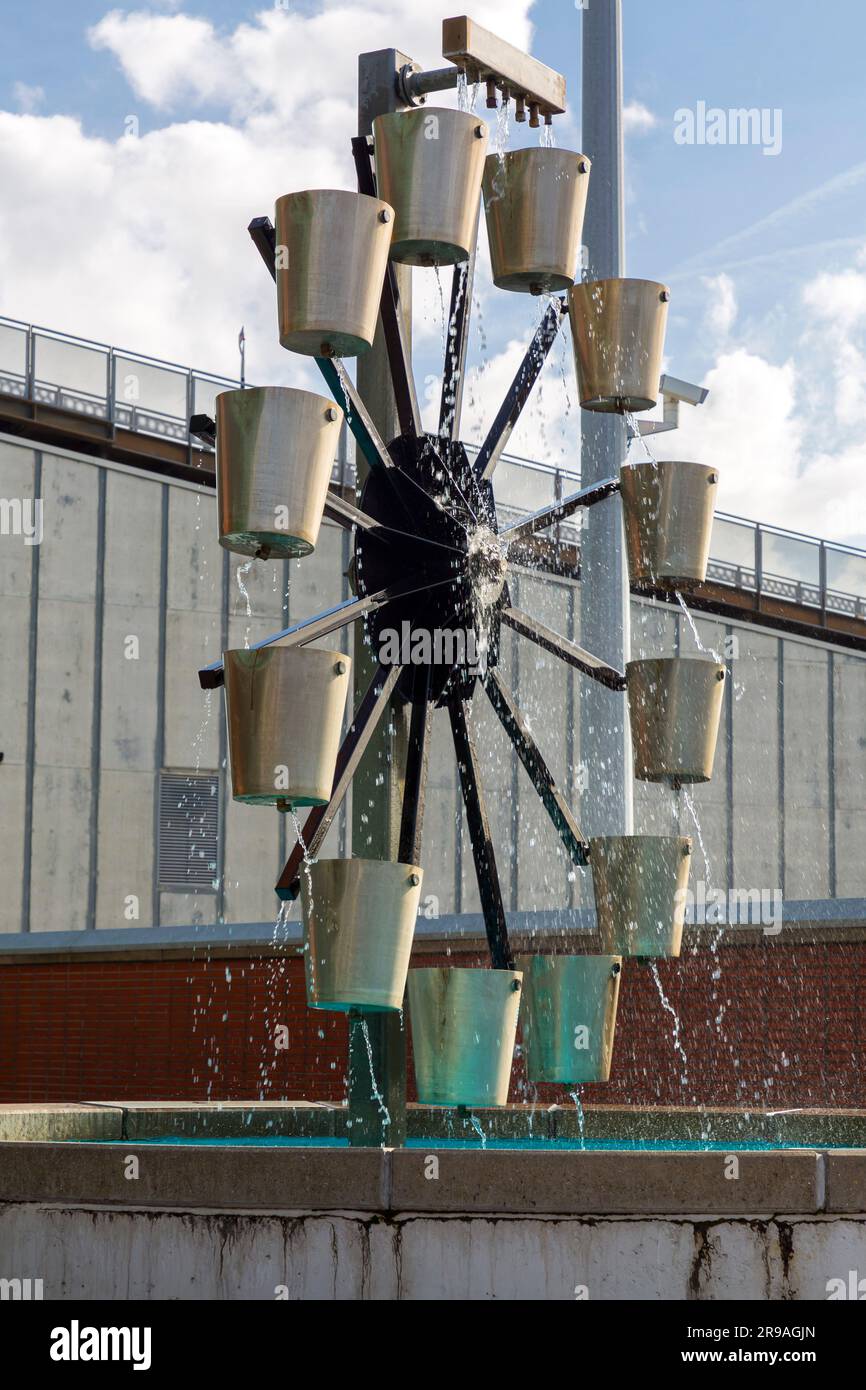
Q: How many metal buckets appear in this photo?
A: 12